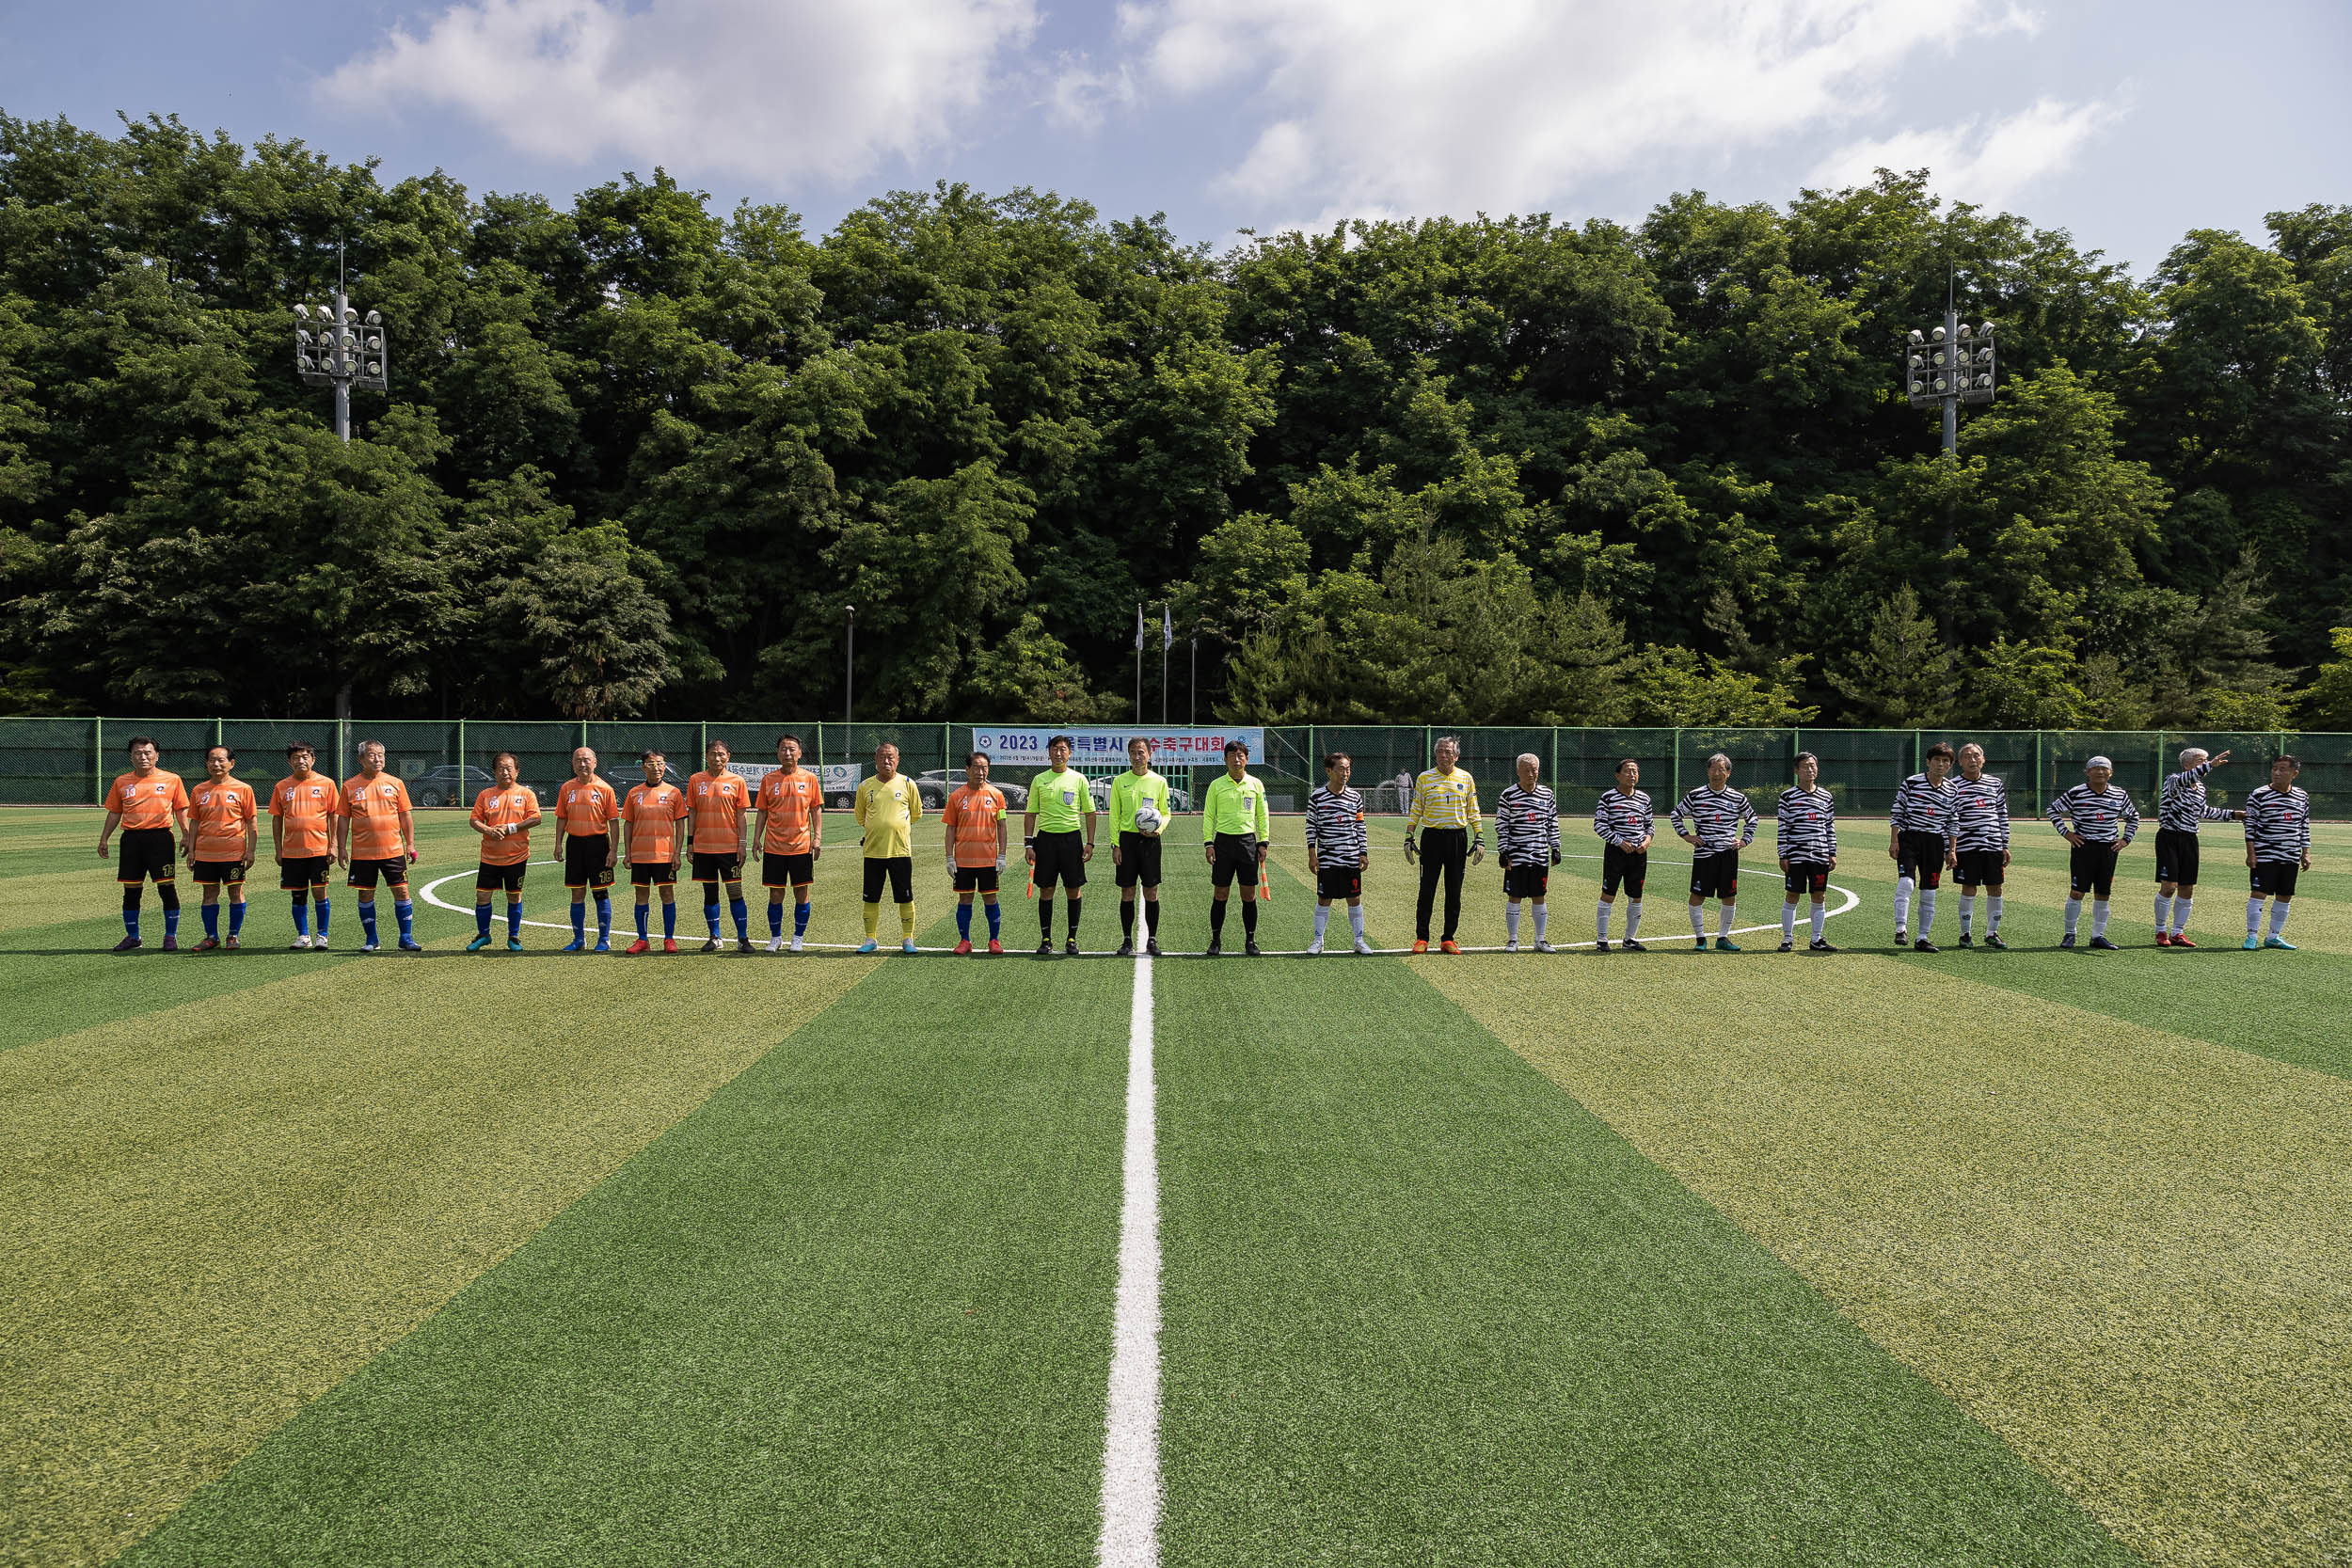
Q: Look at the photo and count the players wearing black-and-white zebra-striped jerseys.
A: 10